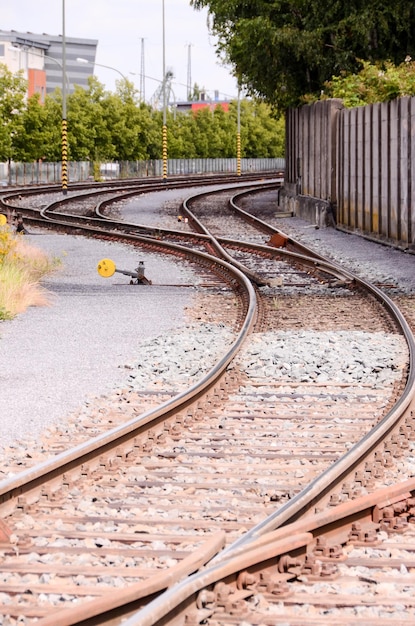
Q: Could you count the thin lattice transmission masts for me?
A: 2